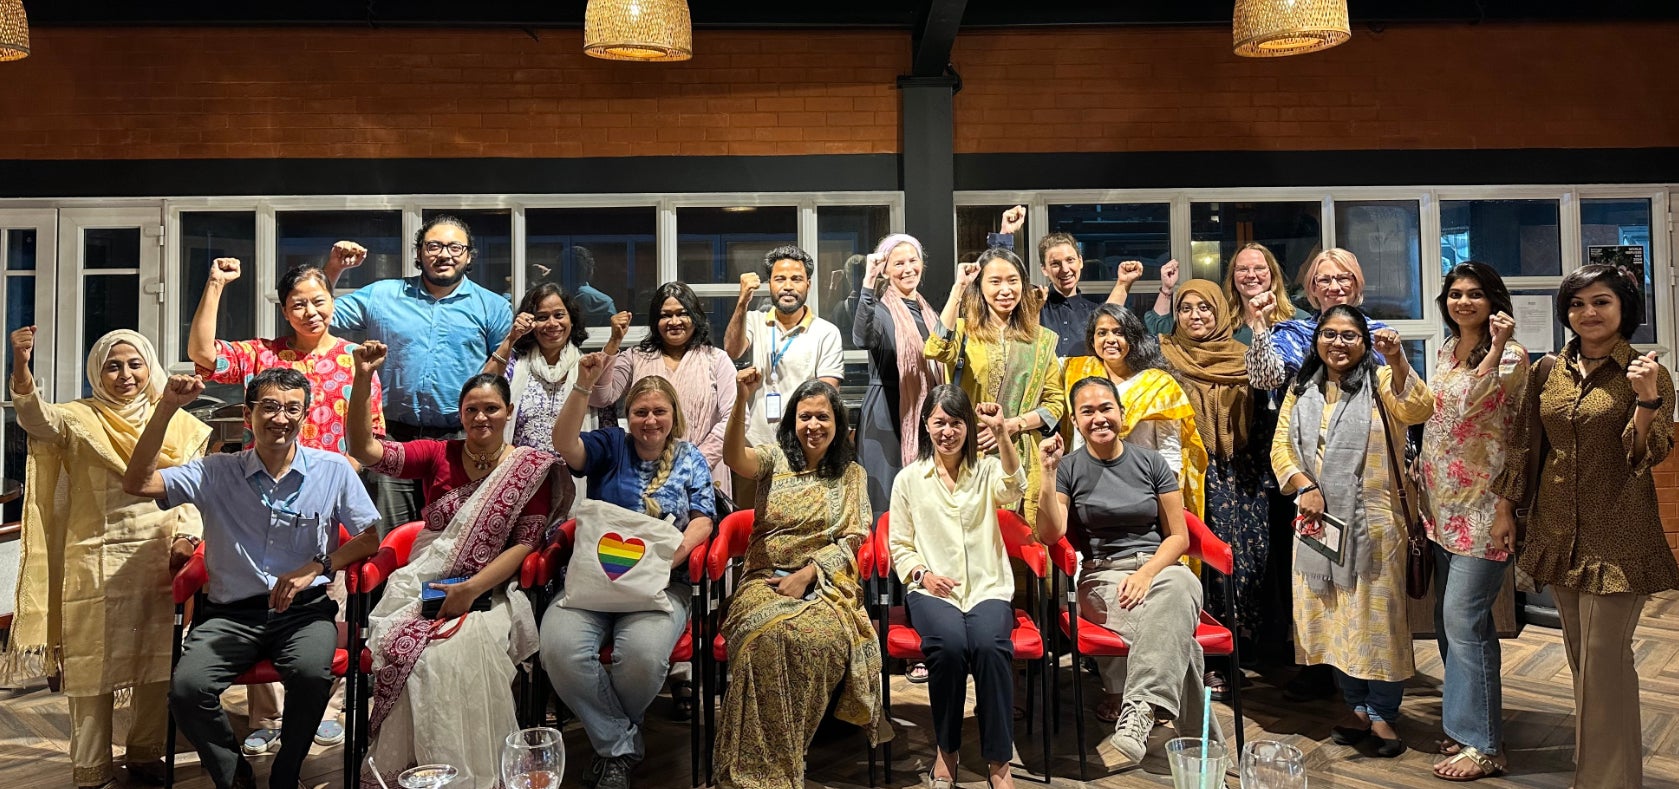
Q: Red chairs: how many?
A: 6